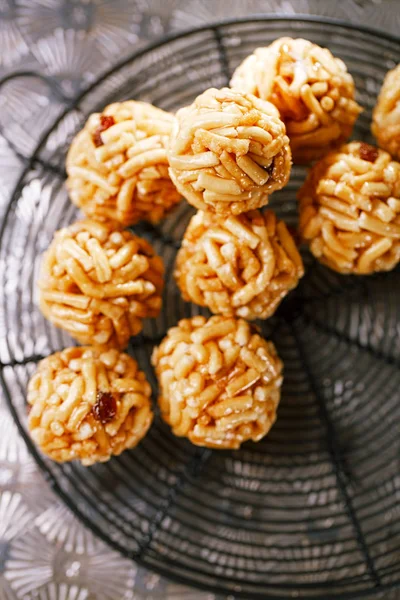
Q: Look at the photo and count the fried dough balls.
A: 9